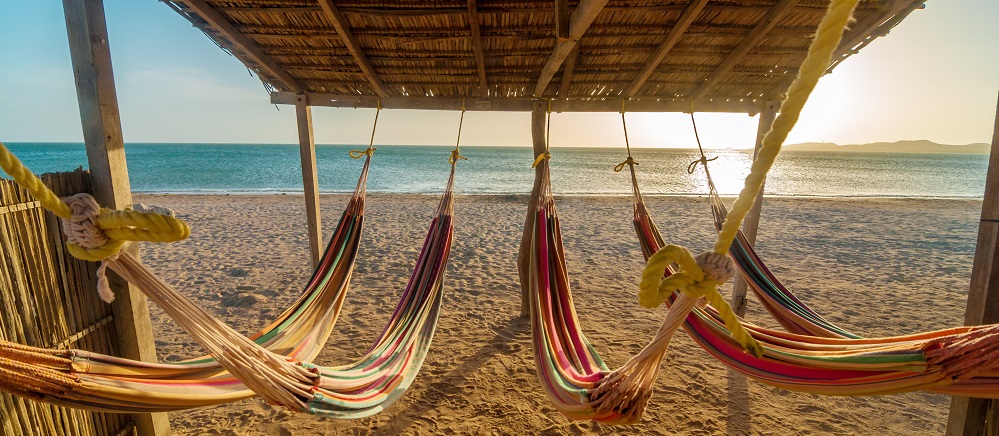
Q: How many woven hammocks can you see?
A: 5